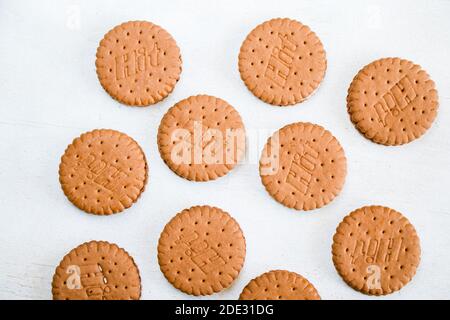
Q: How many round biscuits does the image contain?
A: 10